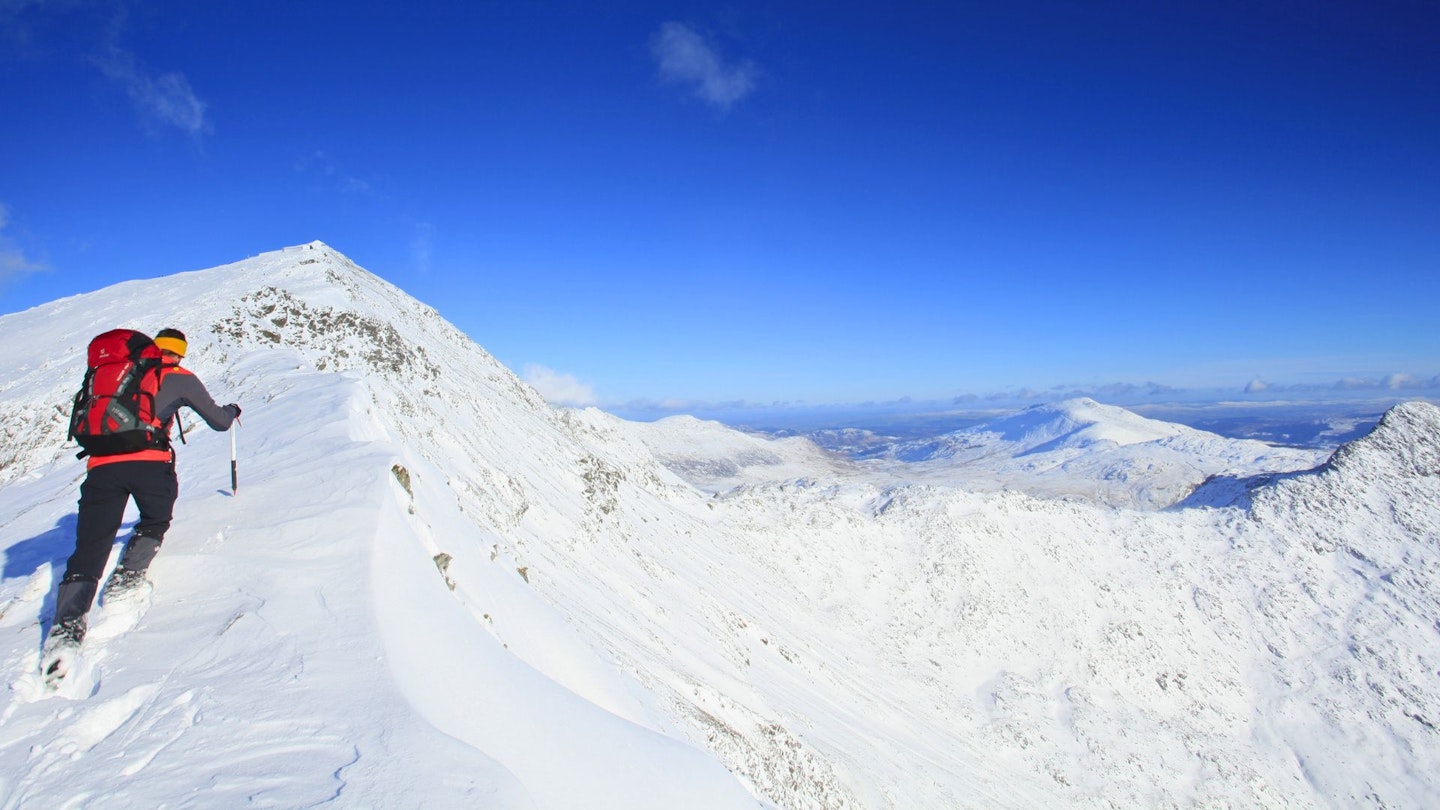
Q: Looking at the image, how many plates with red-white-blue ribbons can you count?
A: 0